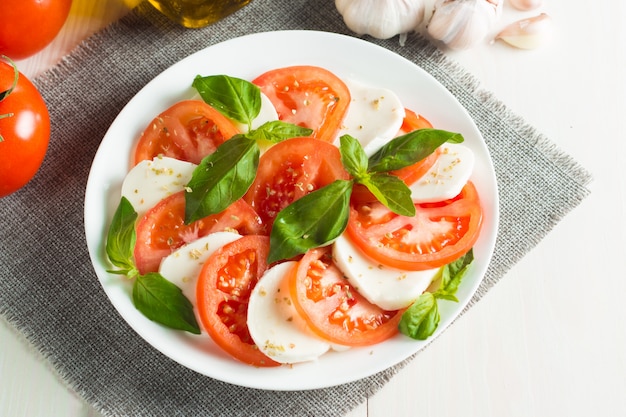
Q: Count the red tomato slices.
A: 8